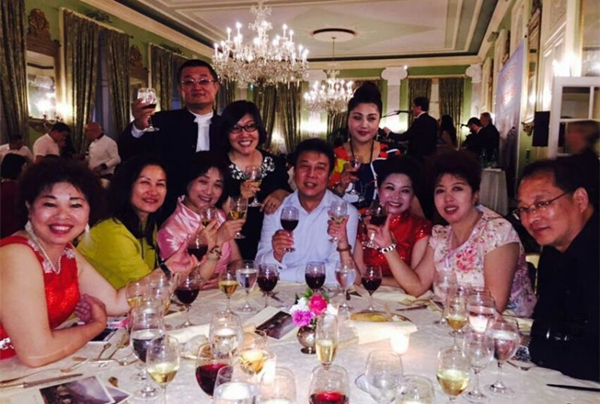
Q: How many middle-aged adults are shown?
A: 10